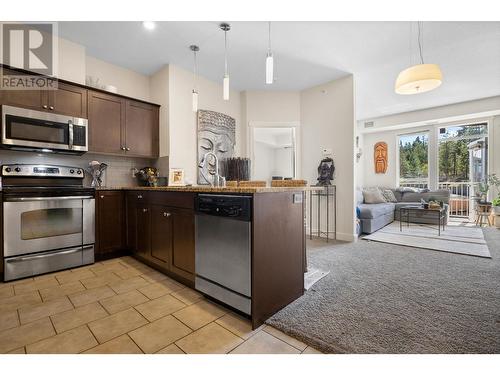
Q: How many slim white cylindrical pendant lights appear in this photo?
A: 3